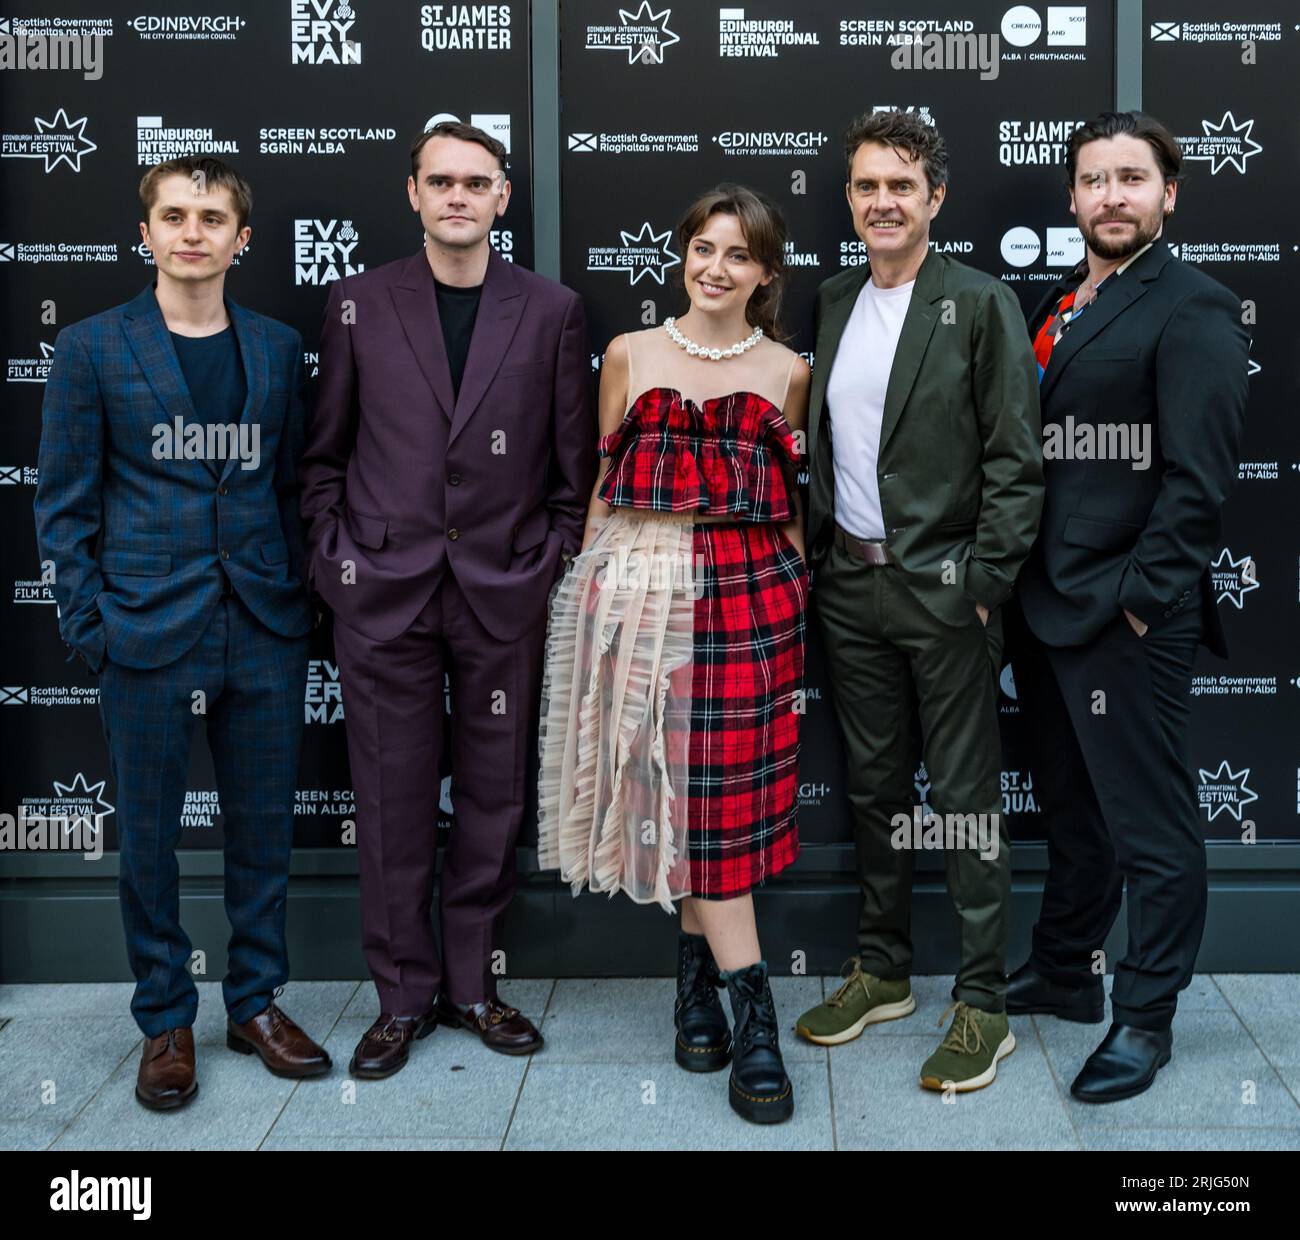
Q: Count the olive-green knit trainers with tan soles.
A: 2